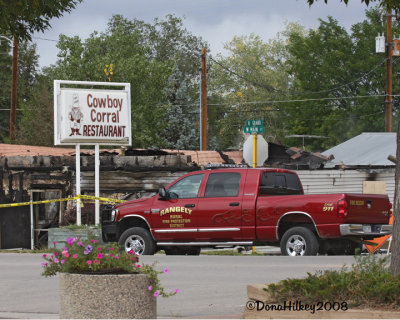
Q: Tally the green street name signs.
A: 2